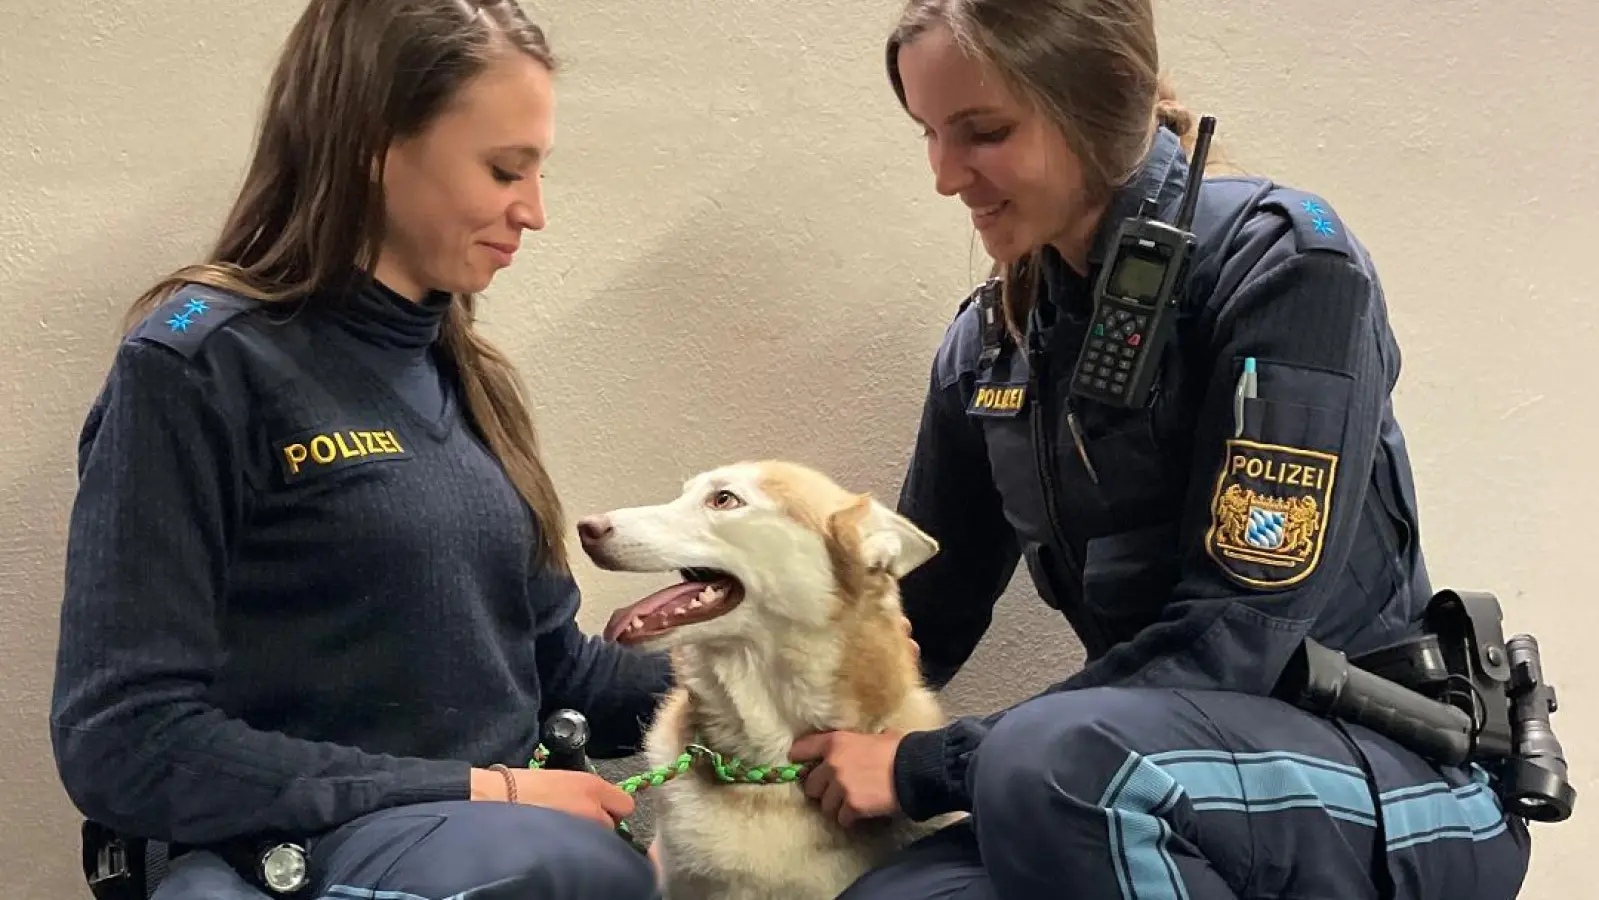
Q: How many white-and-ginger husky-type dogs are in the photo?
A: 1